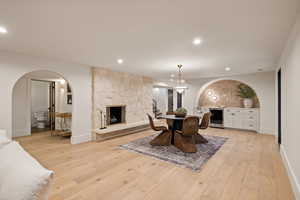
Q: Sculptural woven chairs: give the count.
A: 4